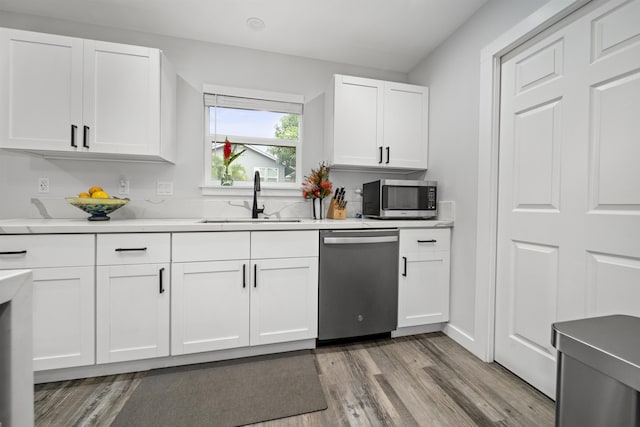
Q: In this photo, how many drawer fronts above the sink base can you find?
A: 2